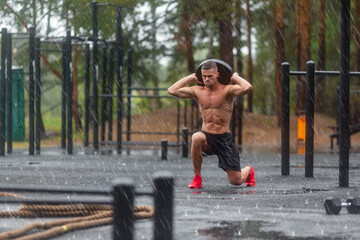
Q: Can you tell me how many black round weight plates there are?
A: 1